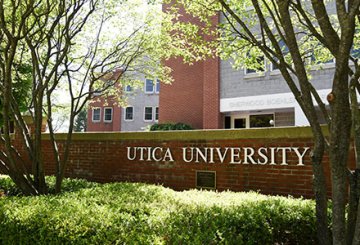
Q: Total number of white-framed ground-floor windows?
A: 5